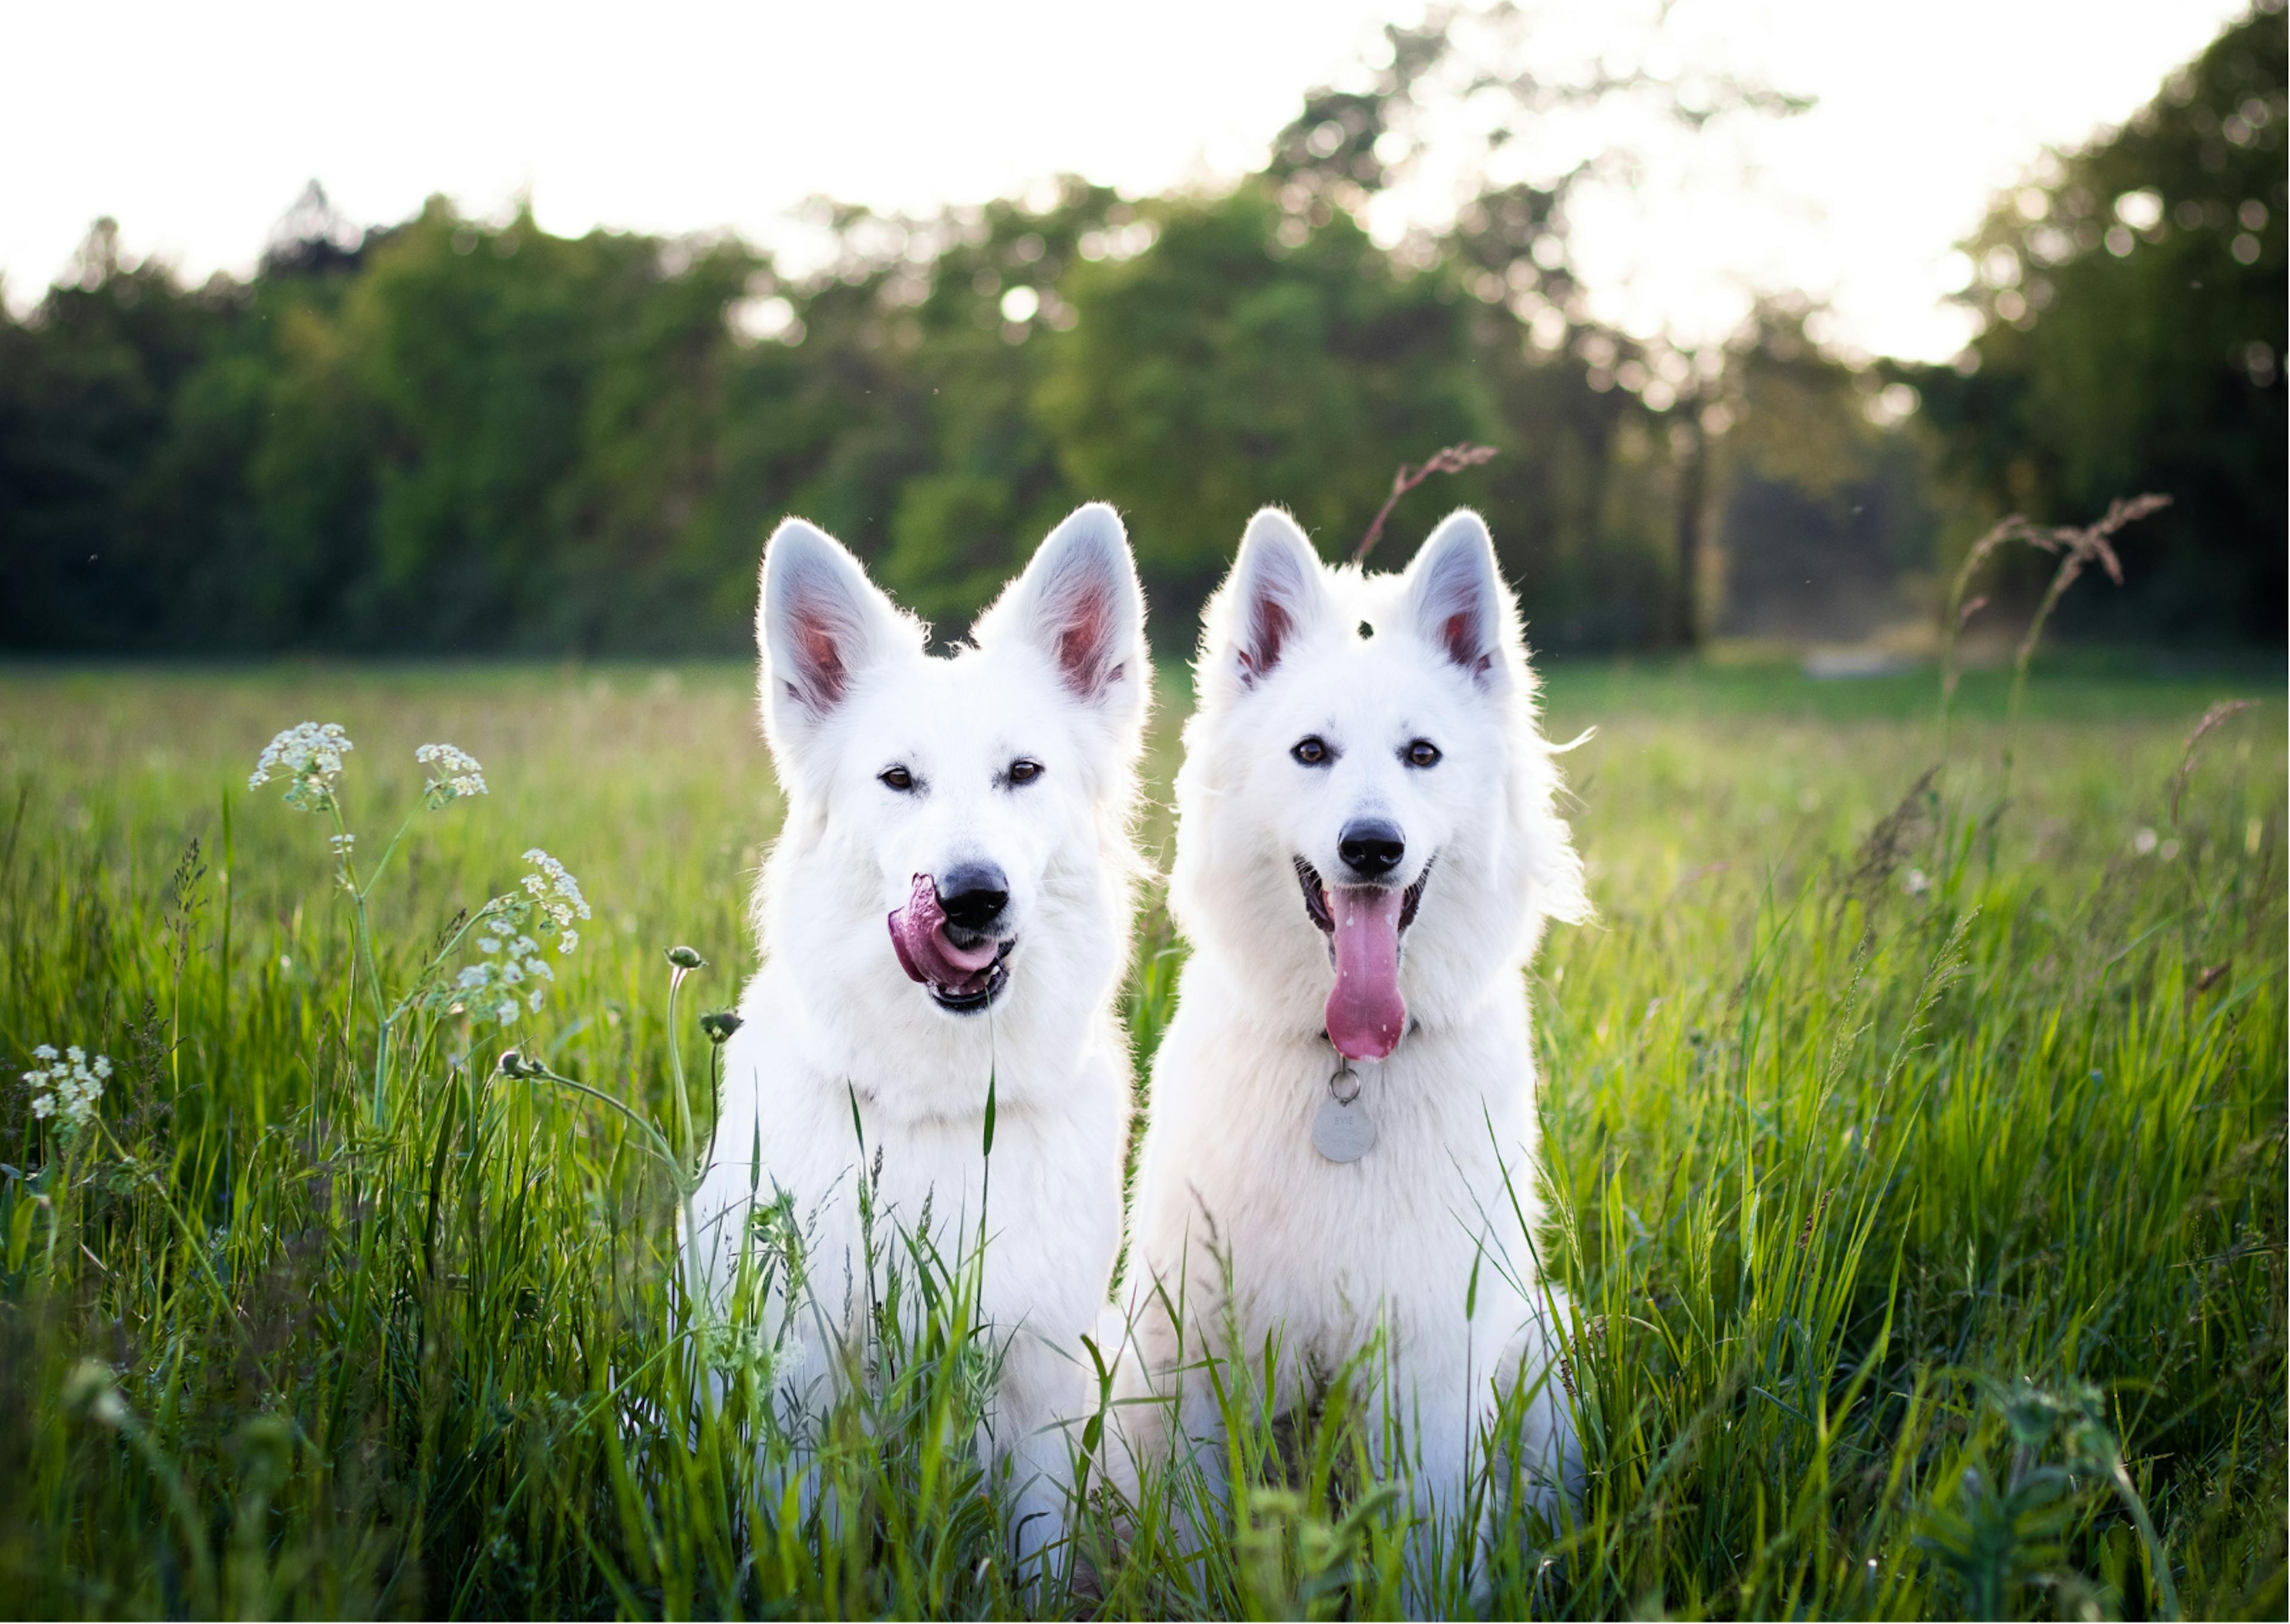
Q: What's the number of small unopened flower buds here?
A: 3